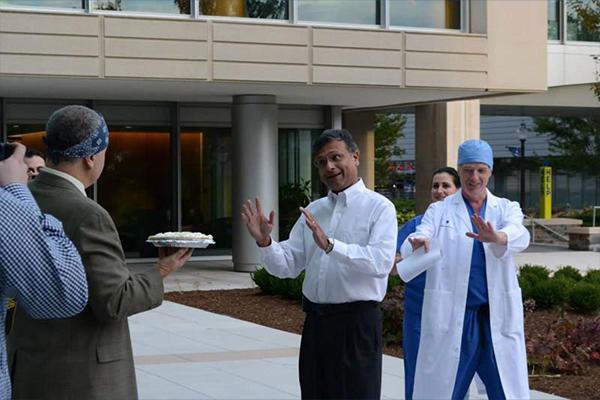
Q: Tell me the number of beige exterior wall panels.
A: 15